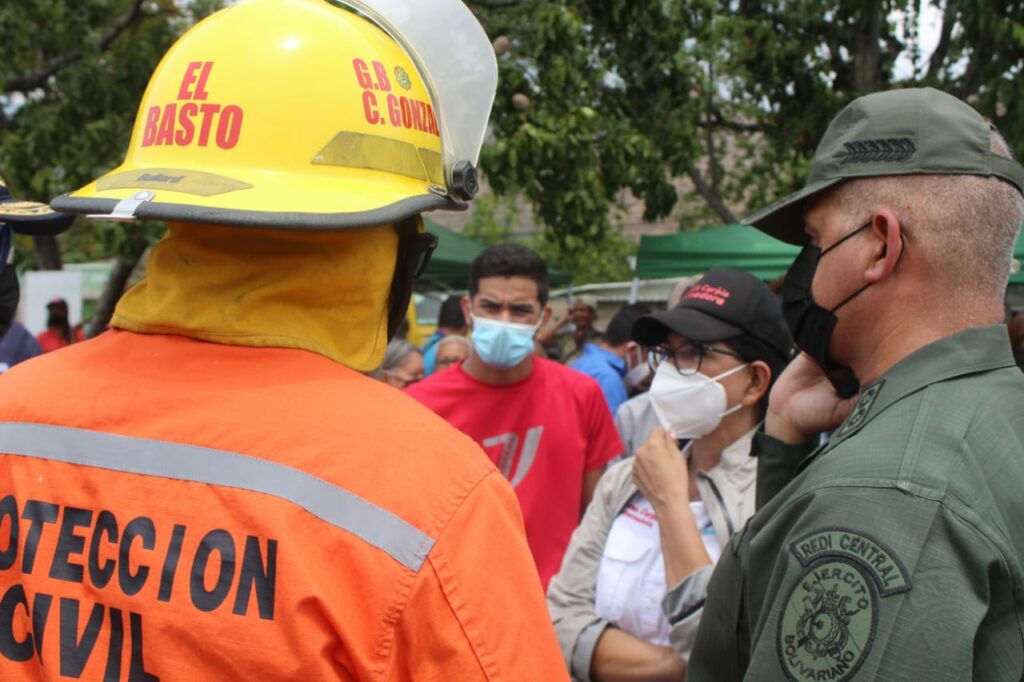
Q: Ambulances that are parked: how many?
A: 0